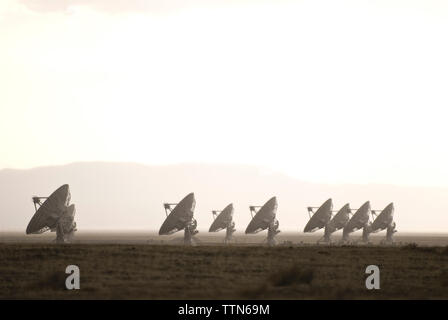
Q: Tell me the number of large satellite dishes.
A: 9